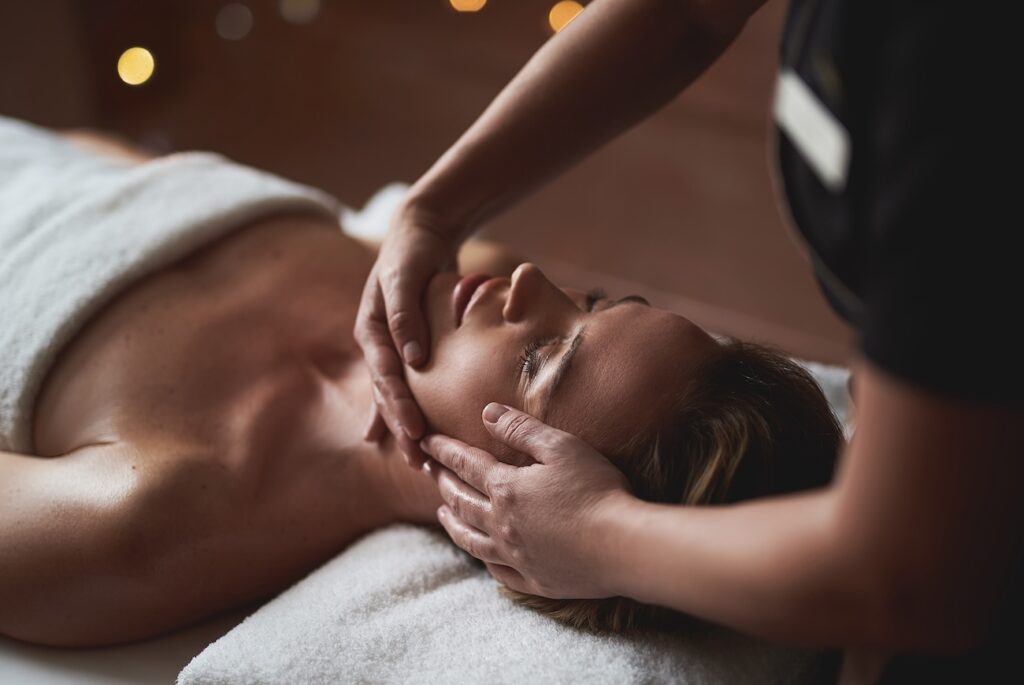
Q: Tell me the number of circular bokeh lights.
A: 5